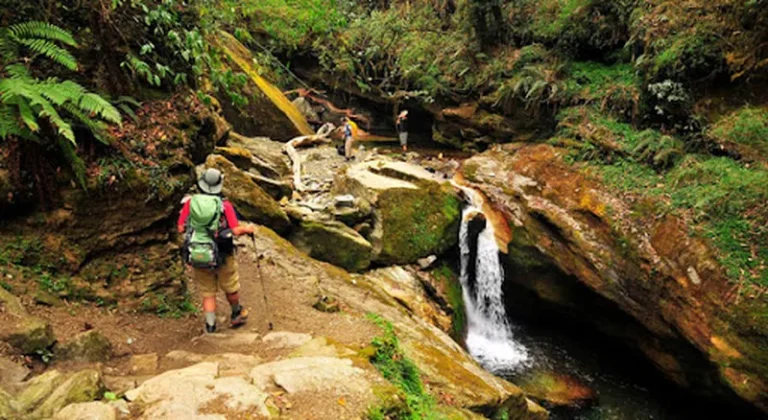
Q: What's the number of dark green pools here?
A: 1